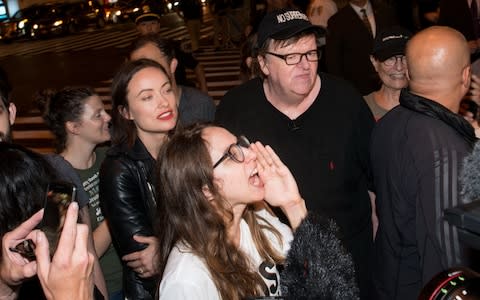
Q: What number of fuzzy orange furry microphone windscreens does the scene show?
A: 0